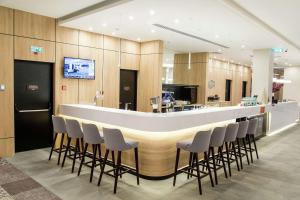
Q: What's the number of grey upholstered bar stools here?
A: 9